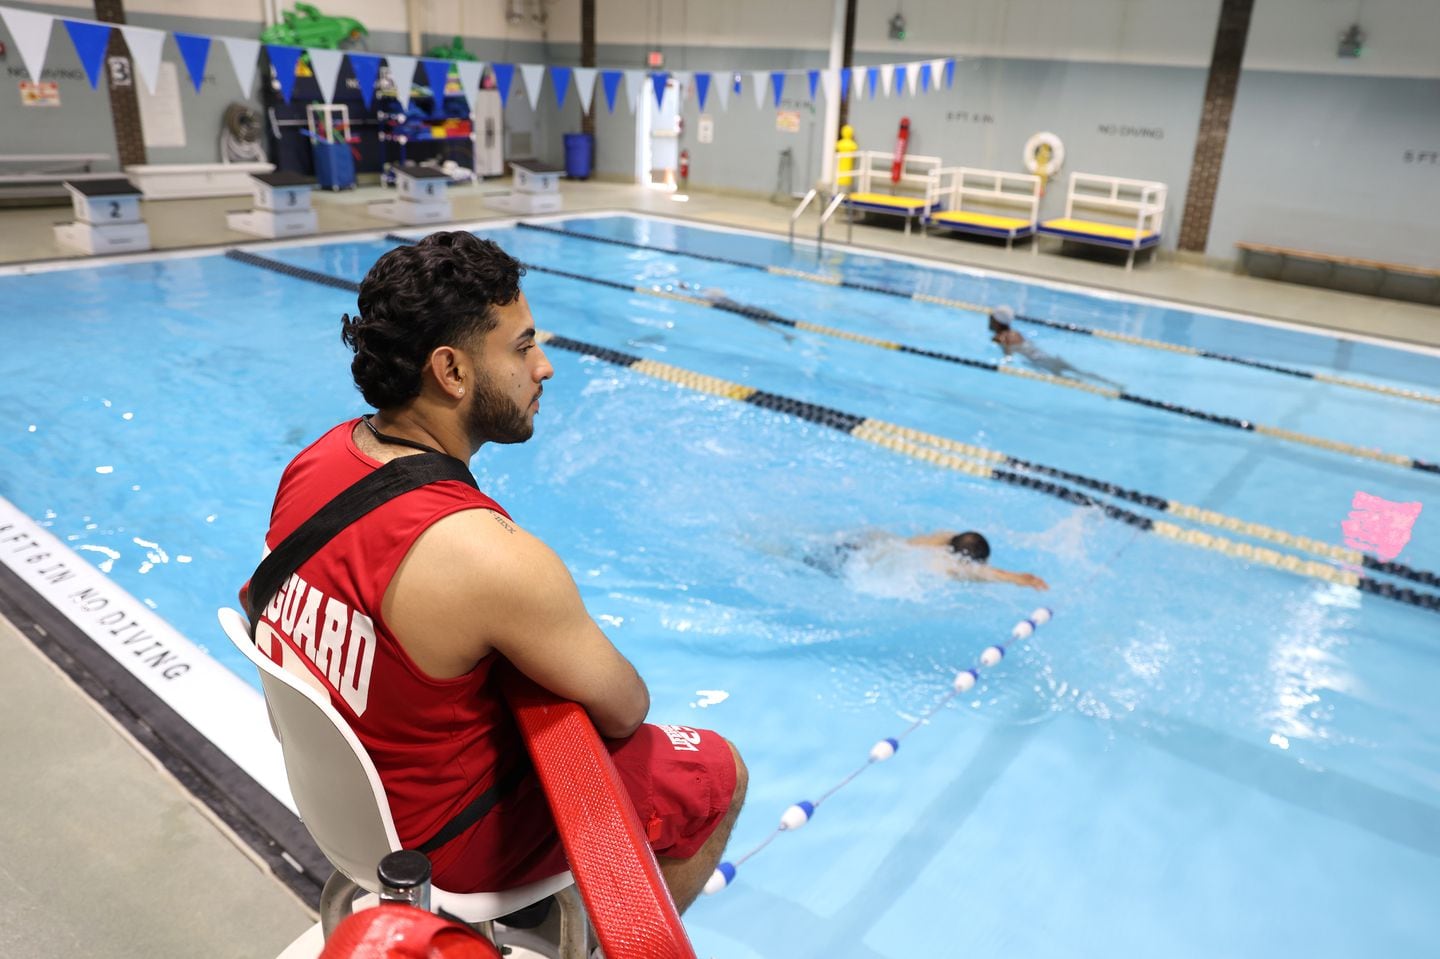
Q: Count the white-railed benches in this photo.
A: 3